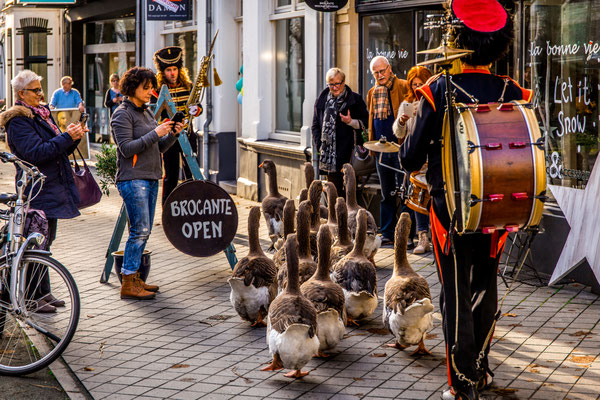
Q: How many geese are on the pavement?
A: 14